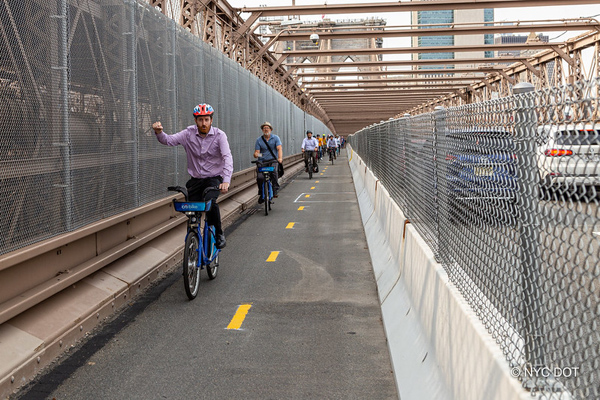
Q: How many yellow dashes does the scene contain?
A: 11